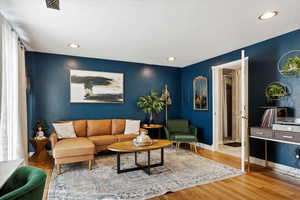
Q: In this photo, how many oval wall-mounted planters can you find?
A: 2